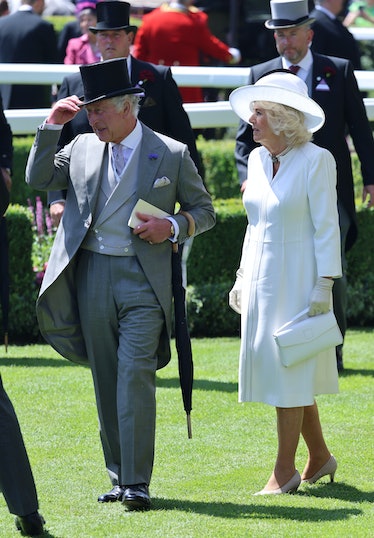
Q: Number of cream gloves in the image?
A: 2